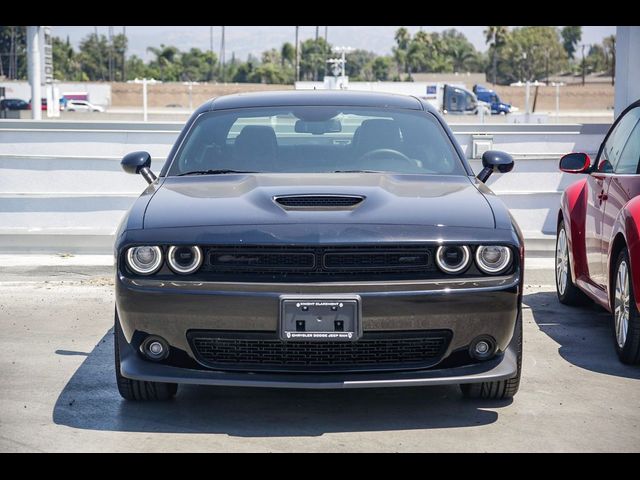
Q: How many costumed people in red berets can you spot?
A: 0